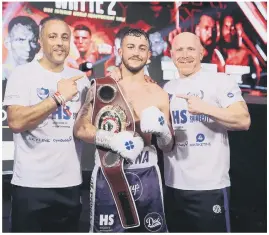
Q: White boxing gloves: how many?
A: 2